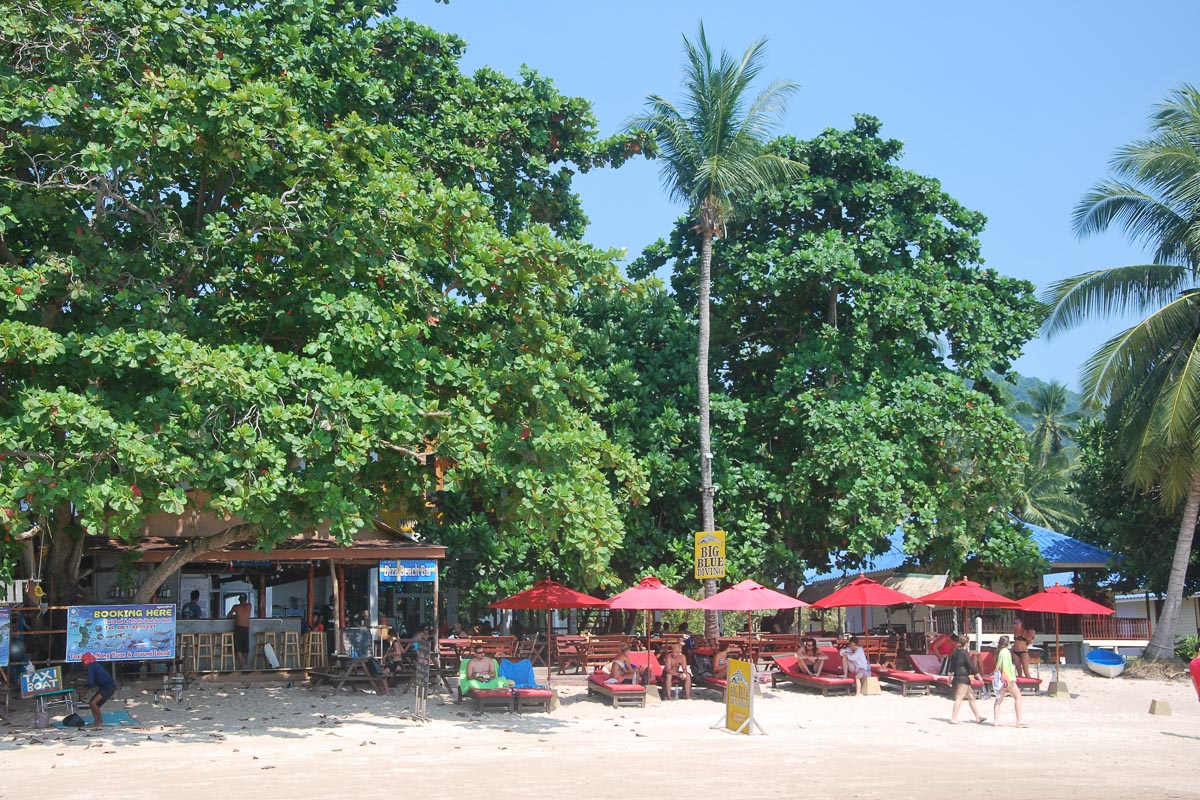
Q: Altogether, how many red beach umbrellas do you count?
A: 6